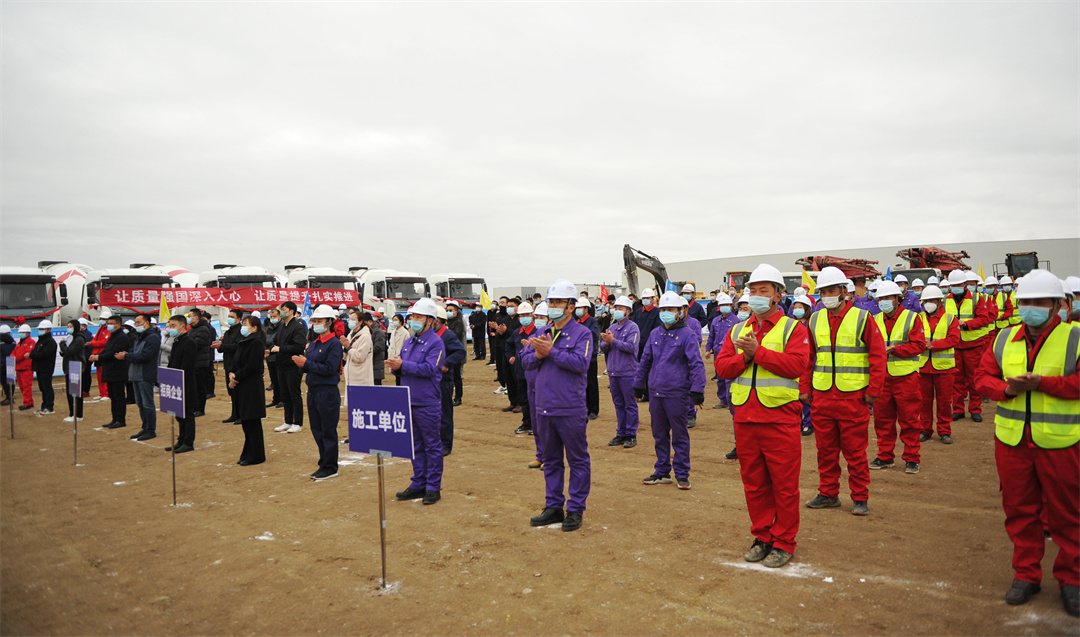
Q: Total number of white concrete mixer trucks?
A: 6